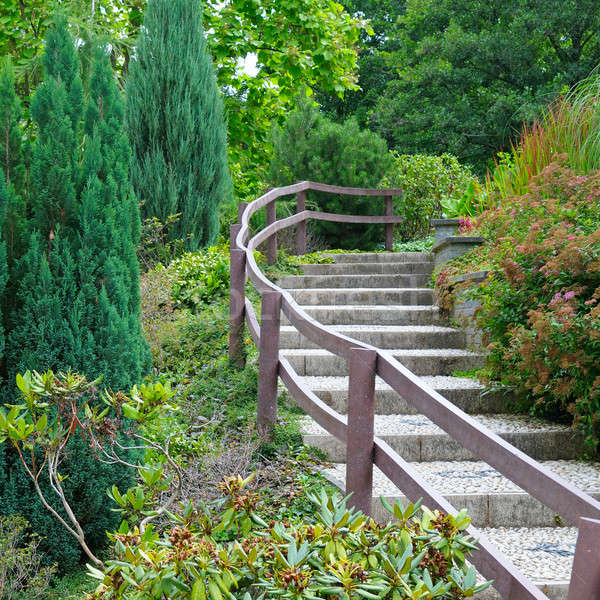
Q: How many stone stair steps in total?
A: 11